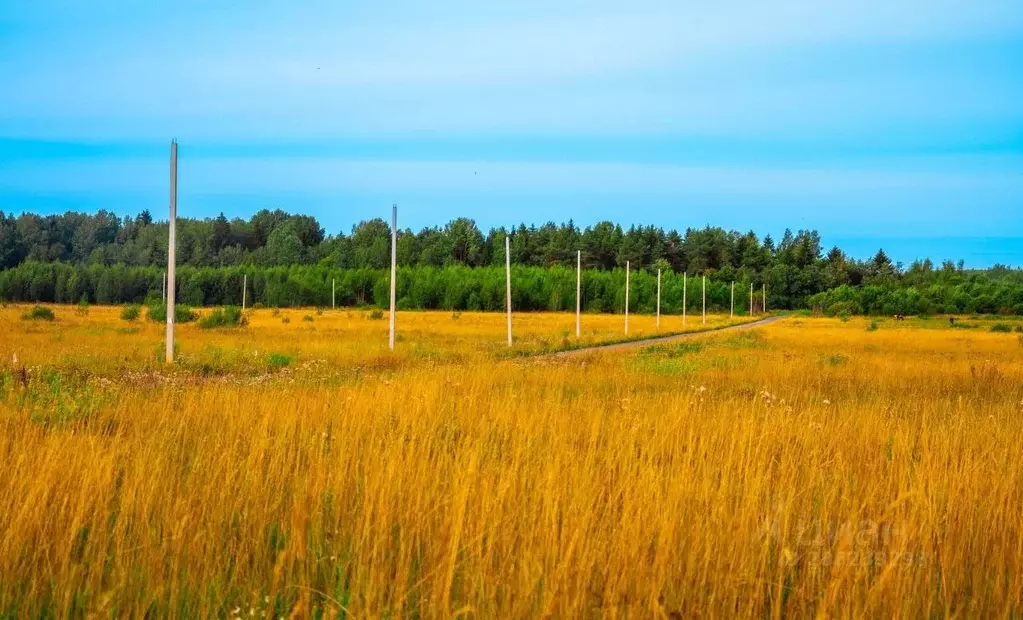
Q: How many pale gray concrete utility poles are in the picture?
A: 14